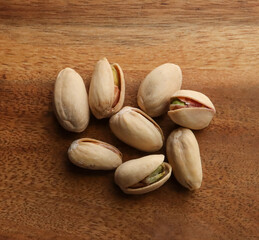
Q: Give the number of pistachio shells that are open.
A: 5